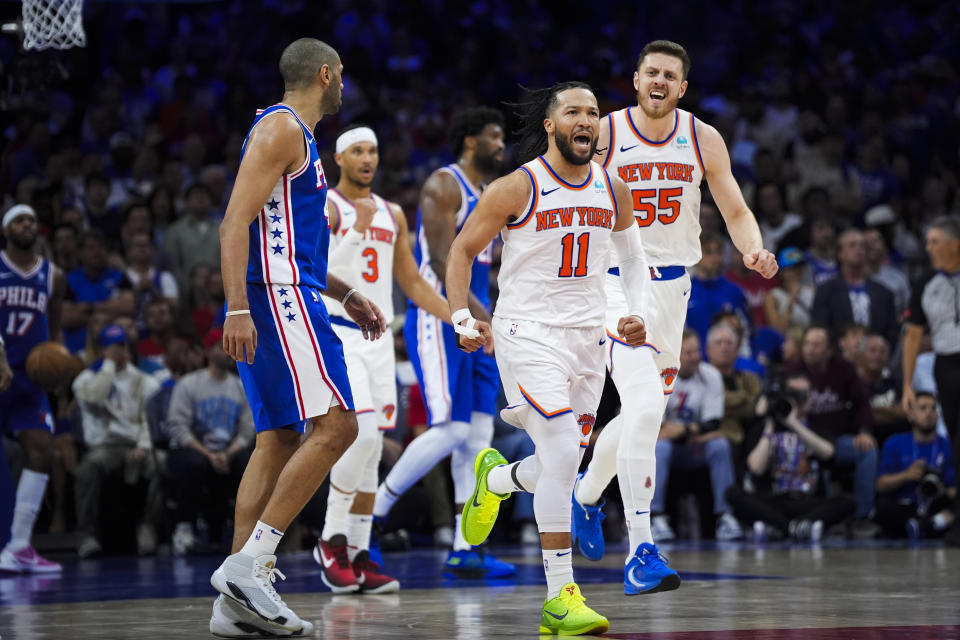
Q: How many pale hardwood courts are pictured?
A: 1